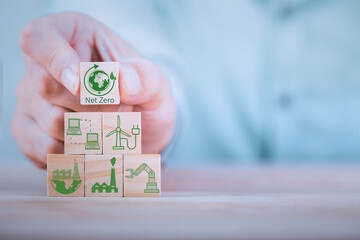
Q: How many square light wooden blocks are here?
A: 6